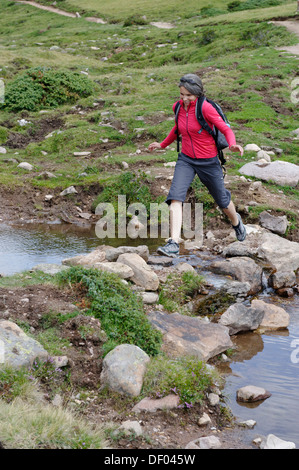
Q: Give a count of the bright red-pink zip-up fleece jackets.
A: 1